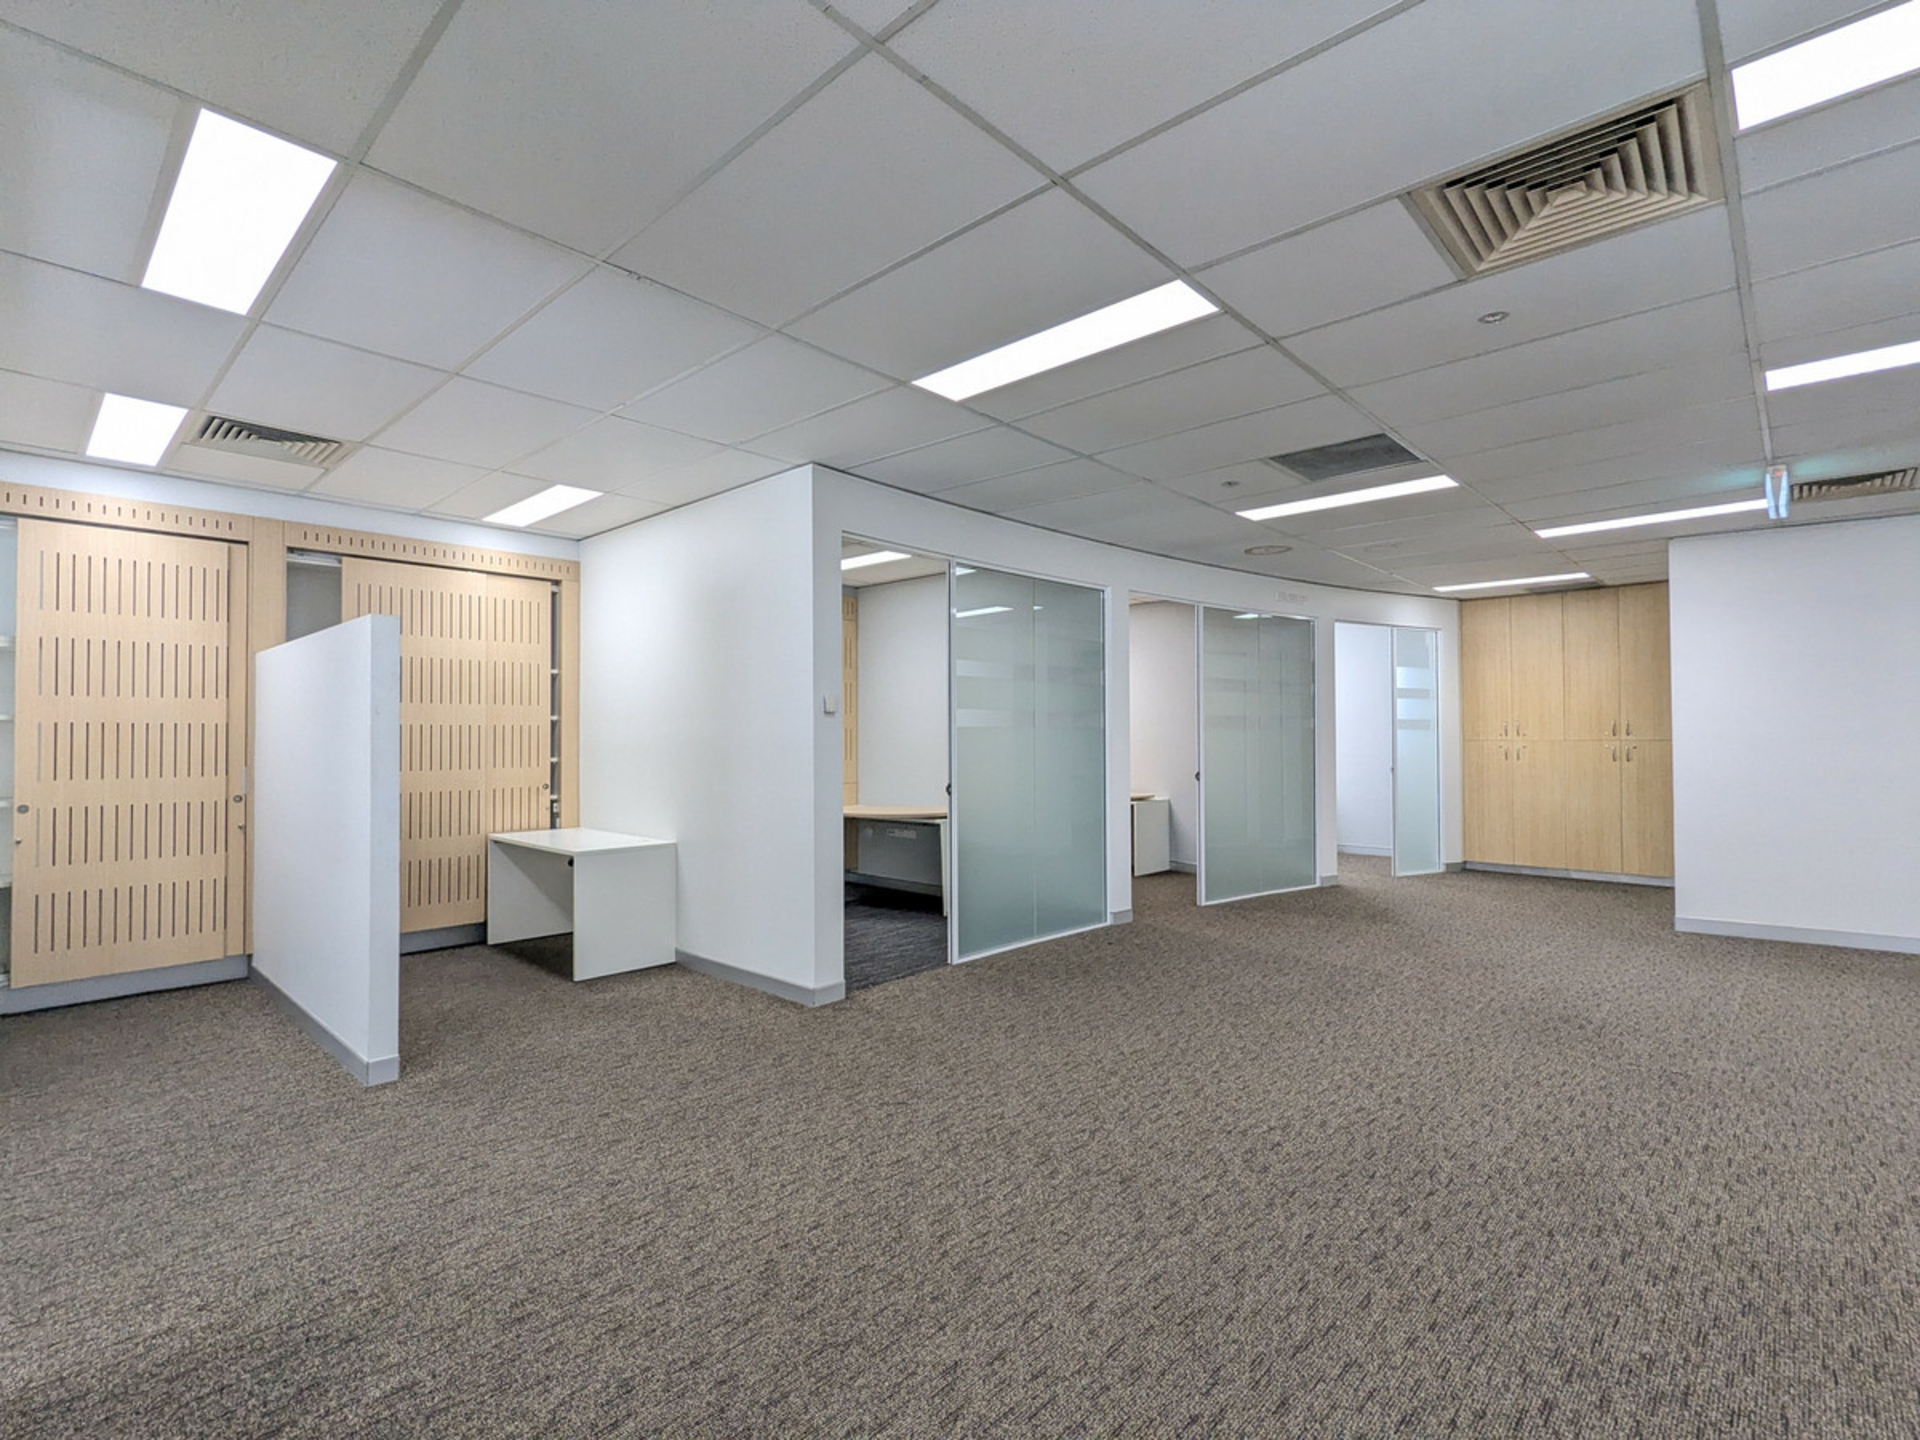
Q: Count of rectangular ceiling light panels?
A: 10